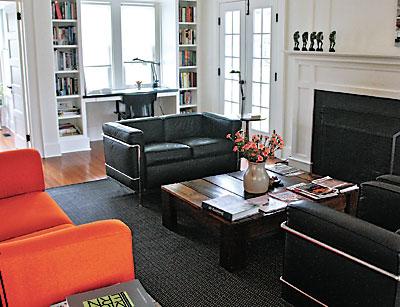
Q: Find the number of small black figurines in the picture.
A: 5